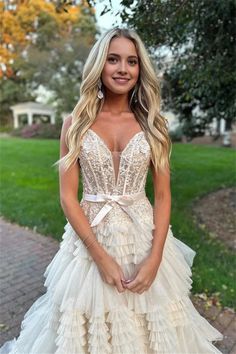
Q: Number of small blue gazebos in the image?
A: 0